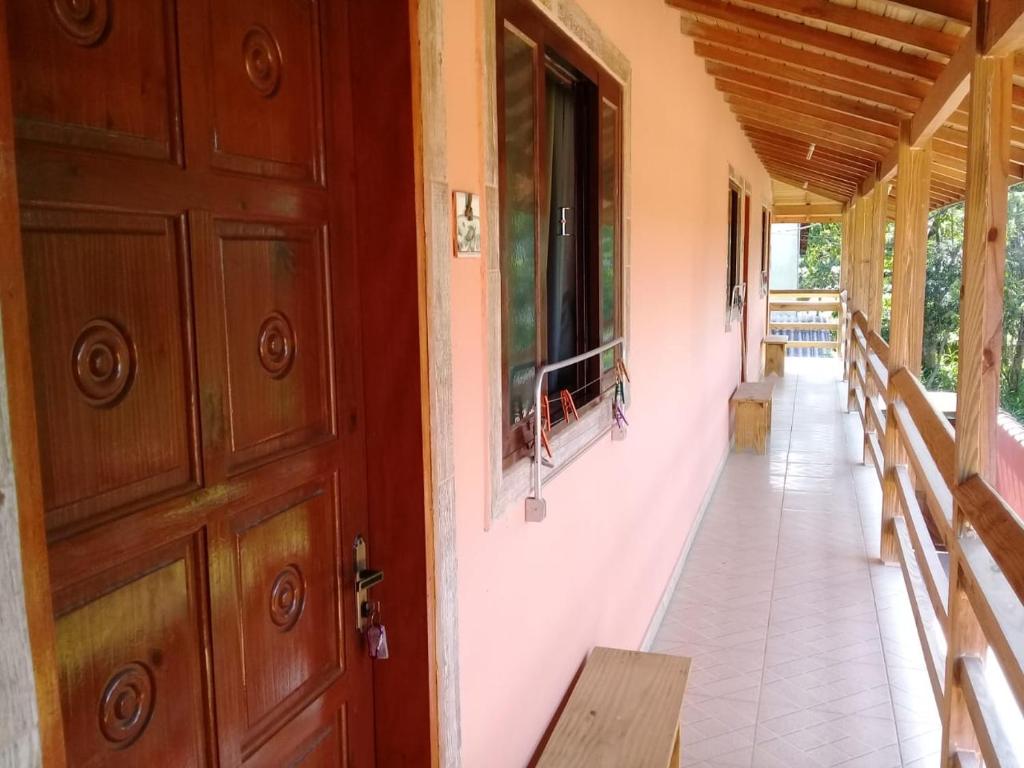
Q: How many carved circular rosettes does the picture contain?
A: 6